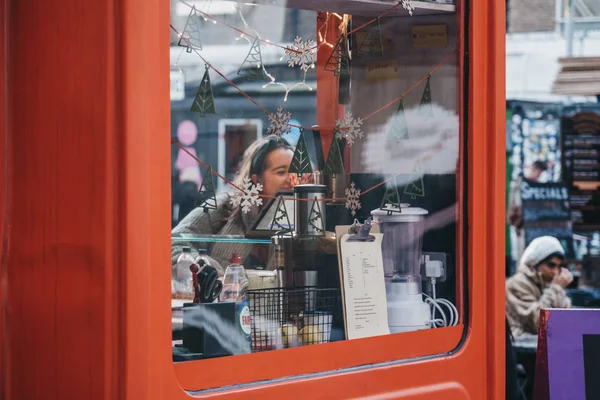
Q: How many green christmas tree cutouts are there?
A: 14